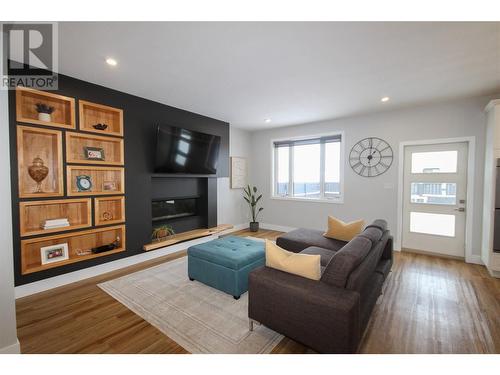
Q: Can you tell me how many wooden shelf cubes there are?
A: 8